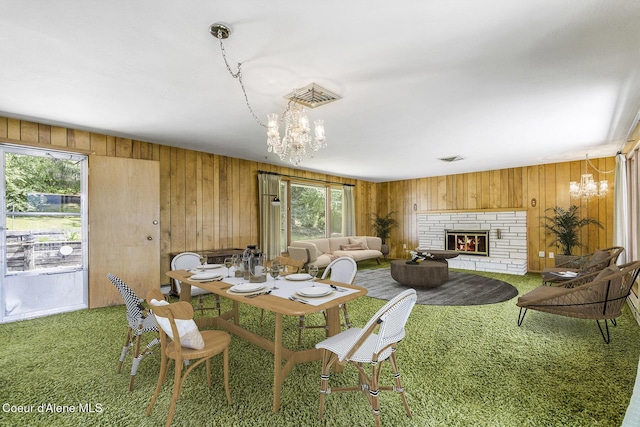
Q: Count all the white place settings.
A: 5